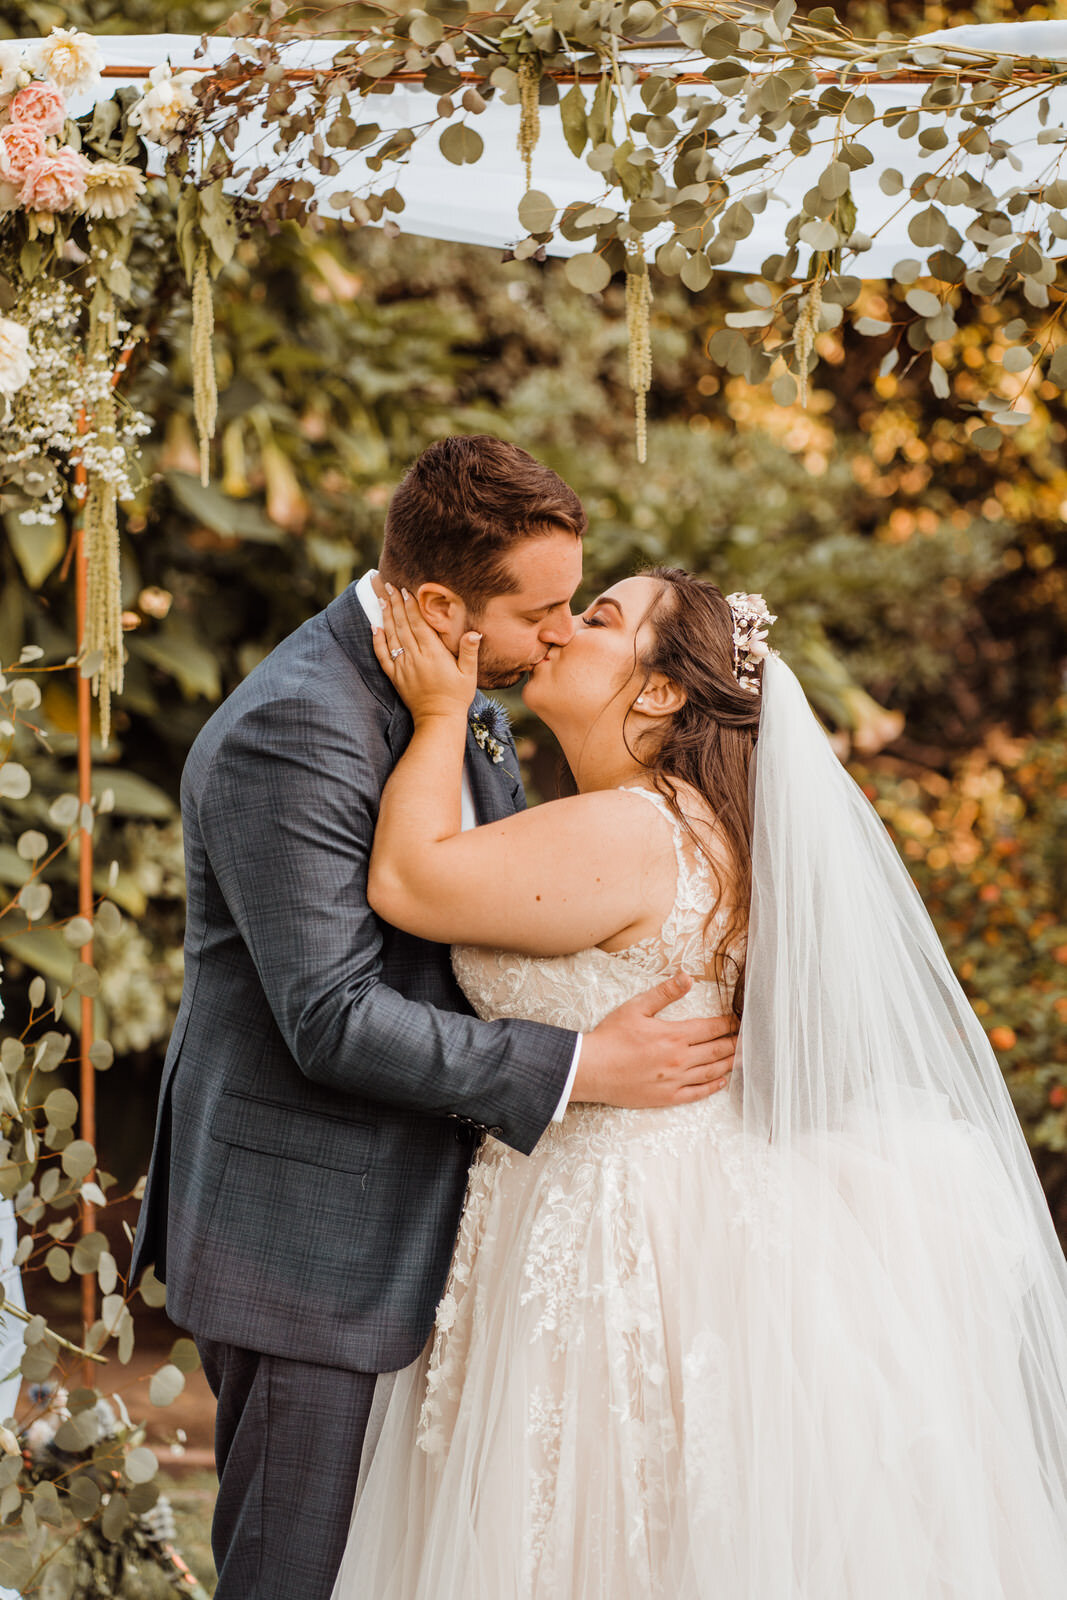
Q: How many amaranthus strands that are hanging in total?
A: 5